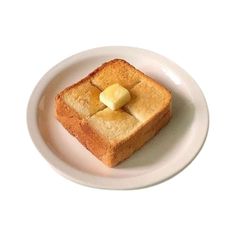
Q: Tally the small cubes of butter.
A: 1